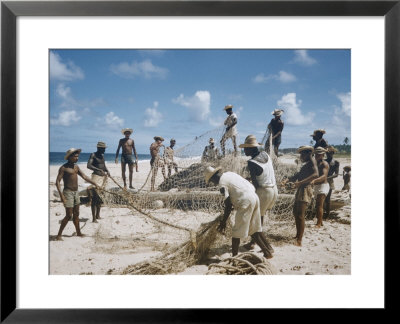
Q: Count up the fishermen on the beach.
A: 15